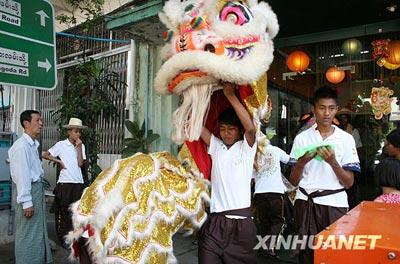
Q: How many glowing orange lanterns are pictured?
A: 3